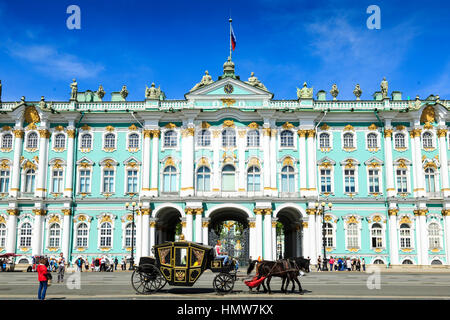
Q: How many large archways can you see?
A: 3